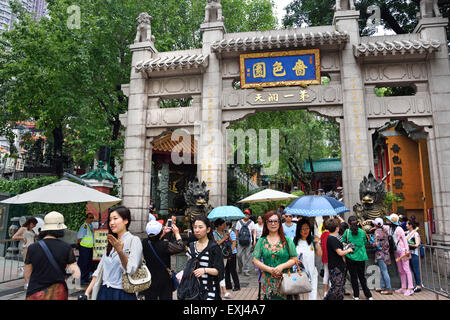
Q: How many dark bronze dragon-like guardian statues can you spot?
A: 2